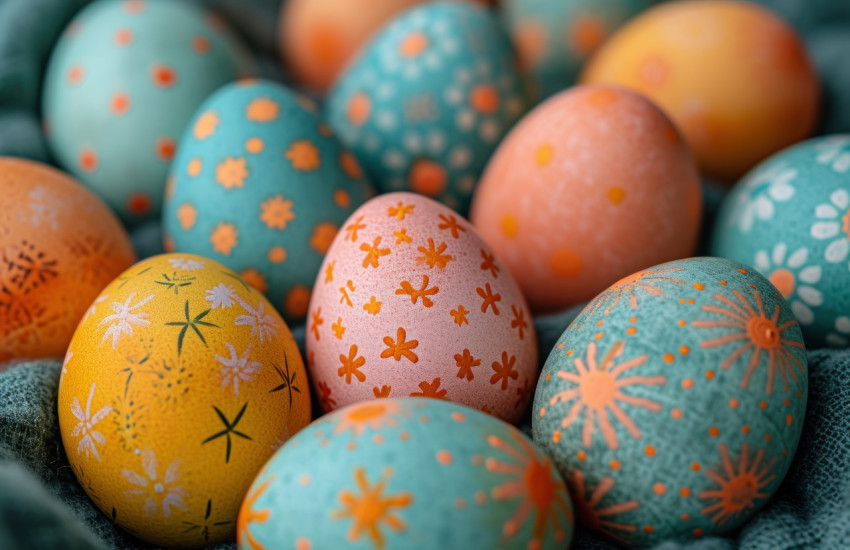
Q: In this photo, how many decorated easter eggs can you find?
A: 13